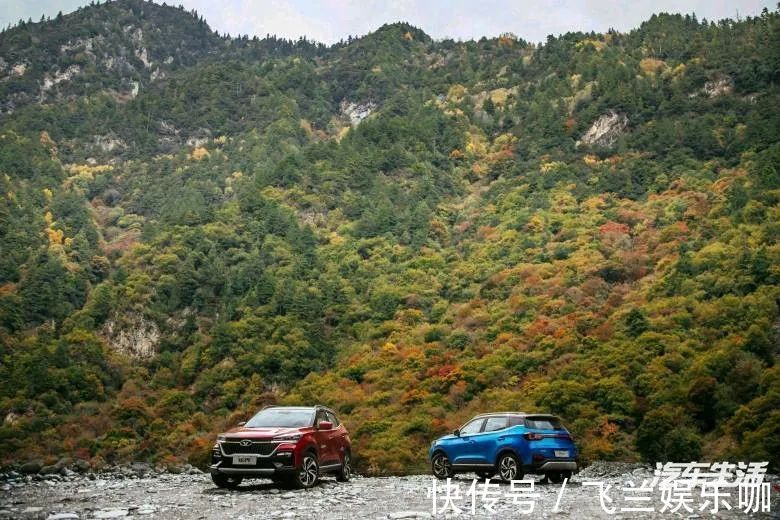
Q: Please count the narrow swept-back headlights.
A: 2